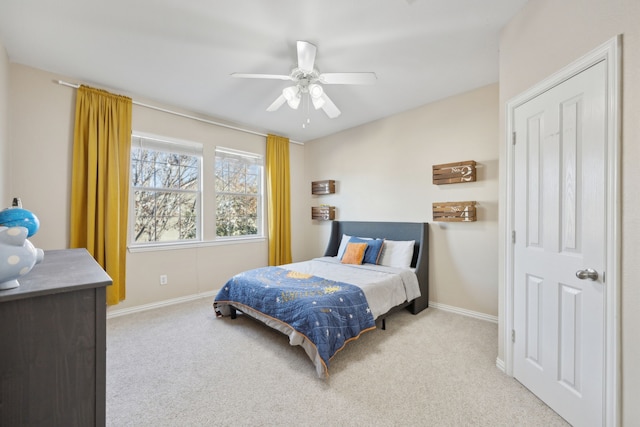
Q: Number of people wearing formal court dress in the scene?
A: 0